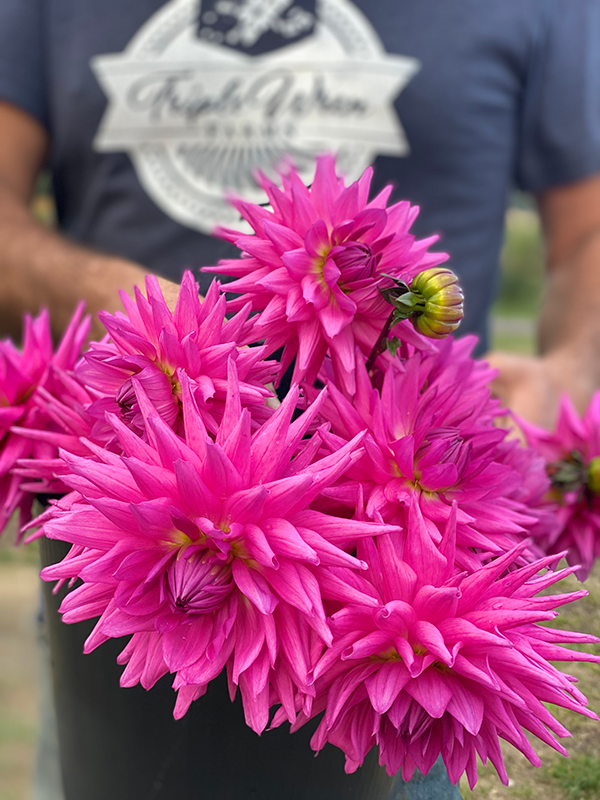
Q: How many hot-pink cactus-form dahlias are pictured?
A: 7